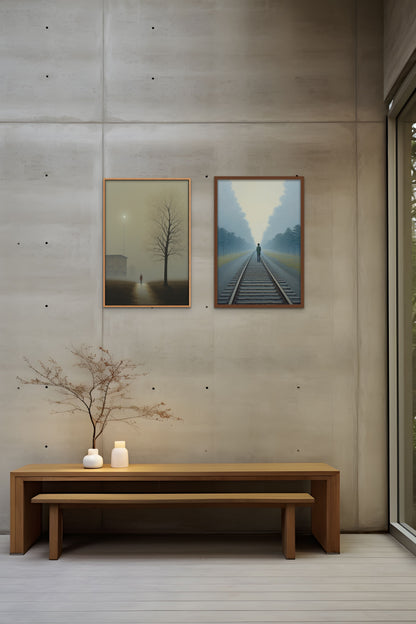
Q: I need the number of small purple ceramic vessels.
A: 0